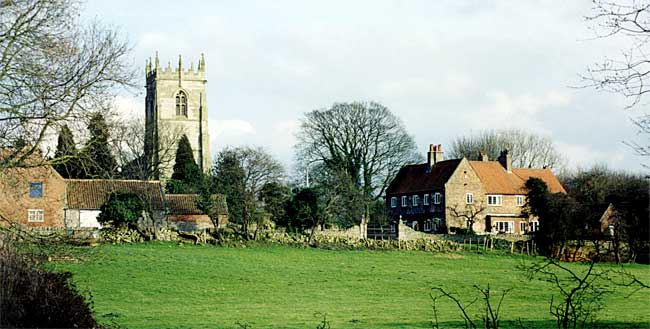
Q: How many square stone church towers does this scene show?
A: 1